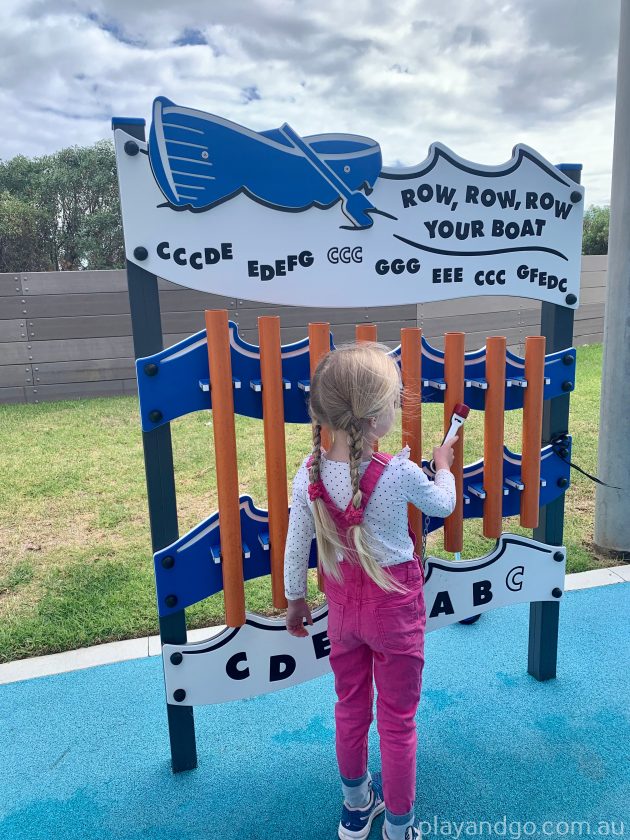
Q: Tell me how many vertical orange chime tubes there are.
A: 8